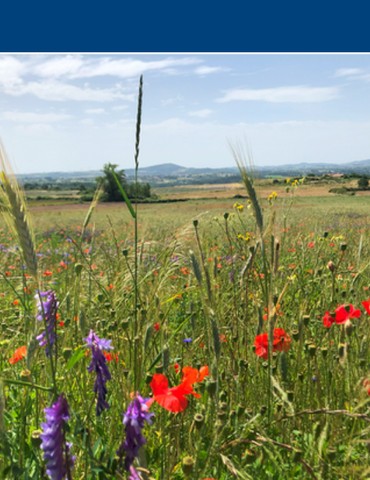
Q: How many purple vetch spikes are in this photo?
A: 4